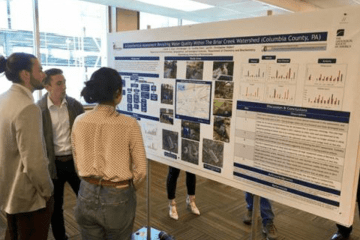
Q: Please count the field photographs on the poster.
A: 12